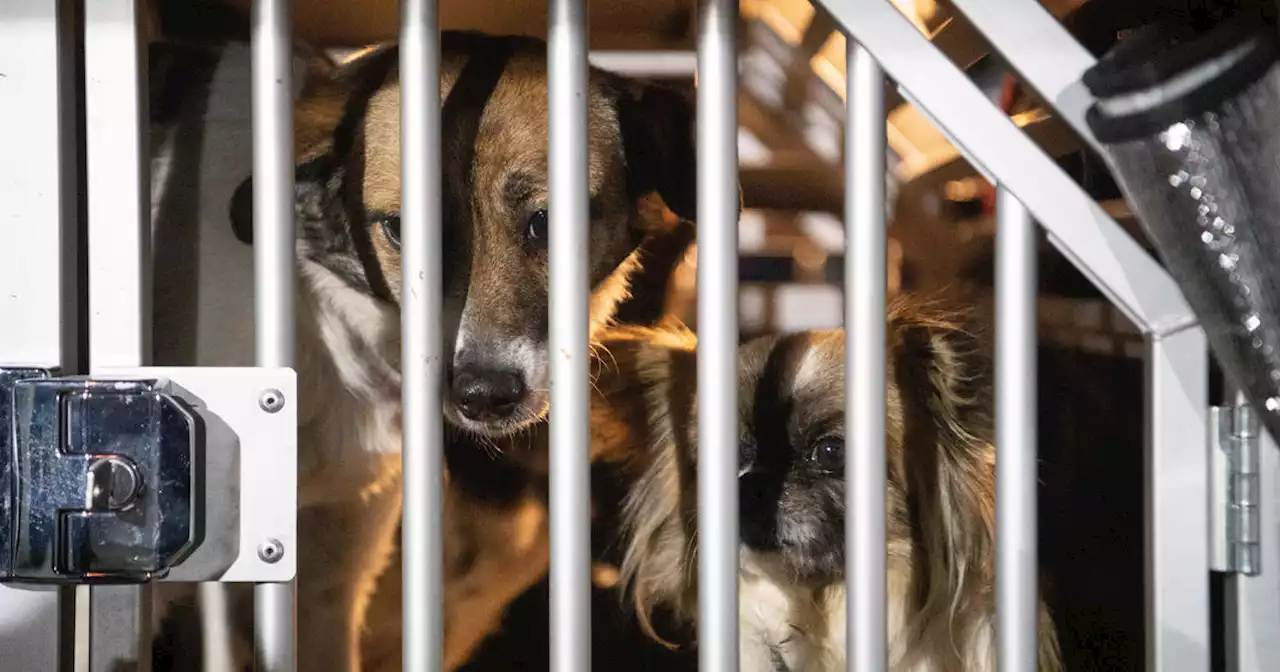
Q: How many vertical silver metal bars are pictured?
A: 6